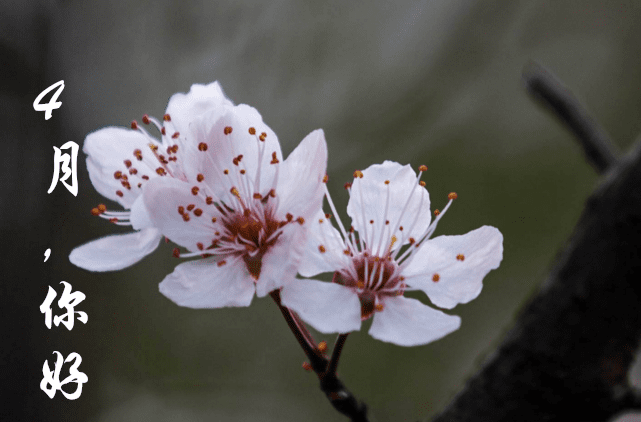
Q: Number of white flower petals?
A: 14